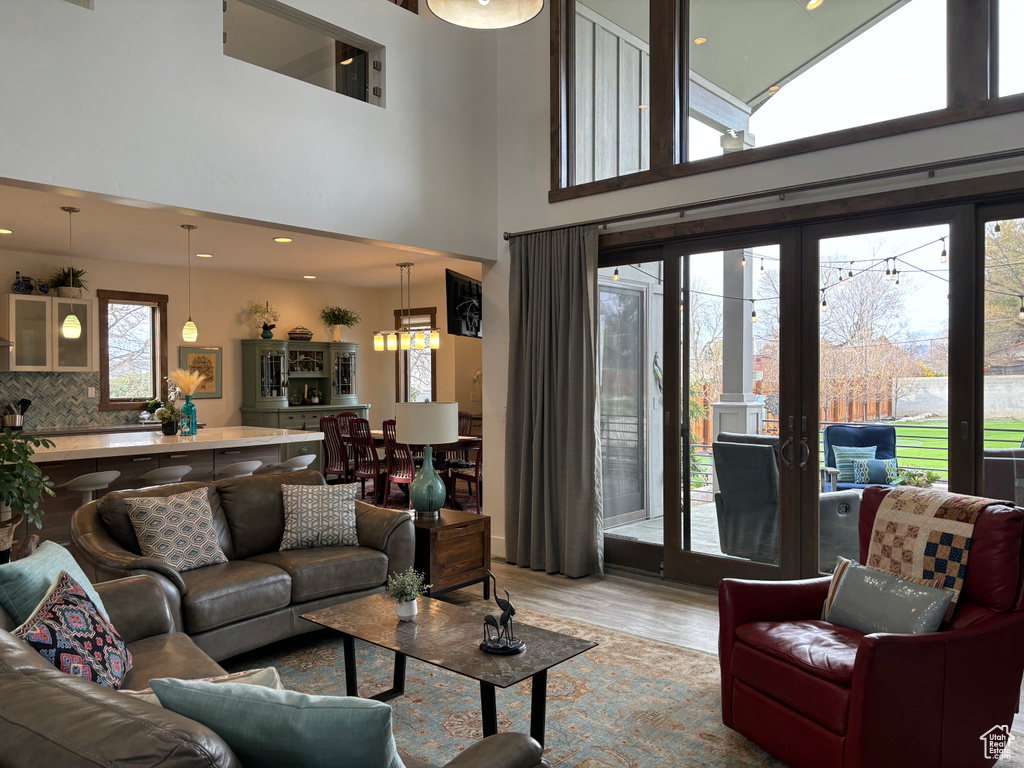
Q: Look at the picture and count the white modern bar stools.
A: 4